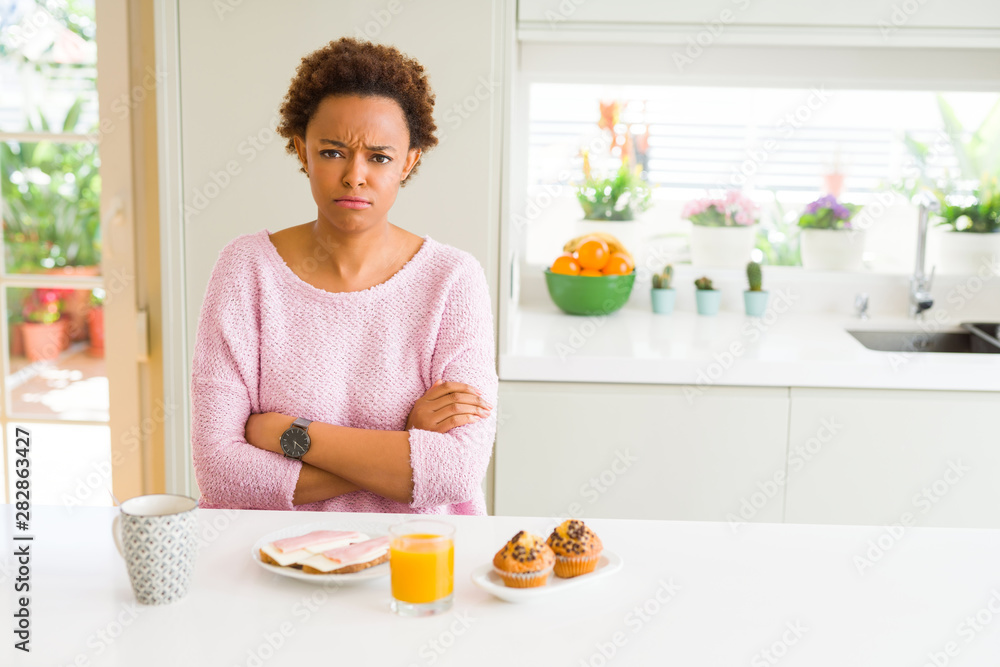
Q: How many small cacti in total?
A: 3